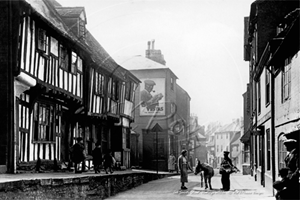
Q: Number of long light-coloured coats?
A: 1